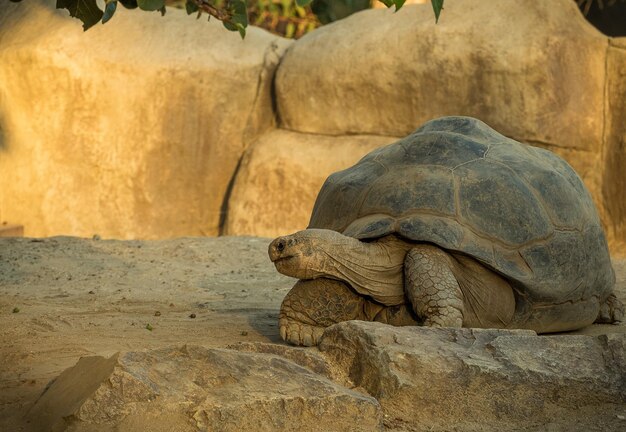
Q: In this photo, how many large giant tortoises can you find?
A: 1